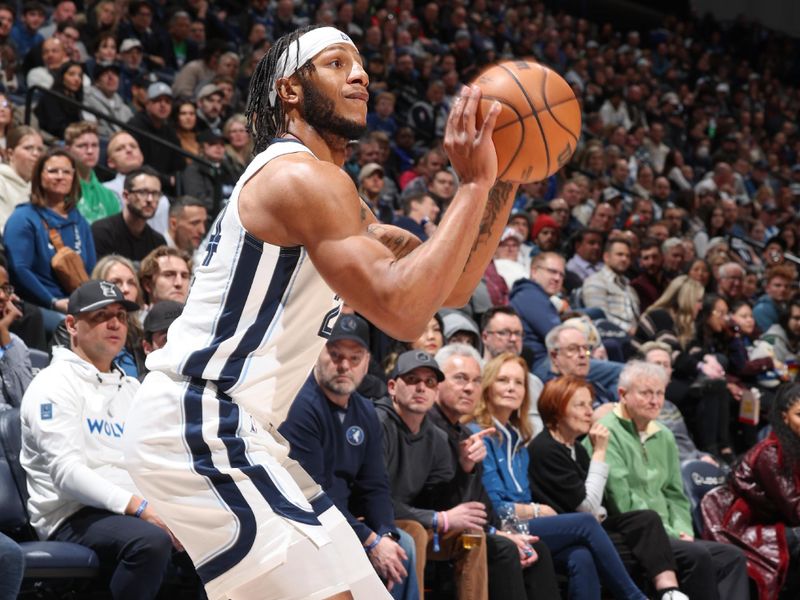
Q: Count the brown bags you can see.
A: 1